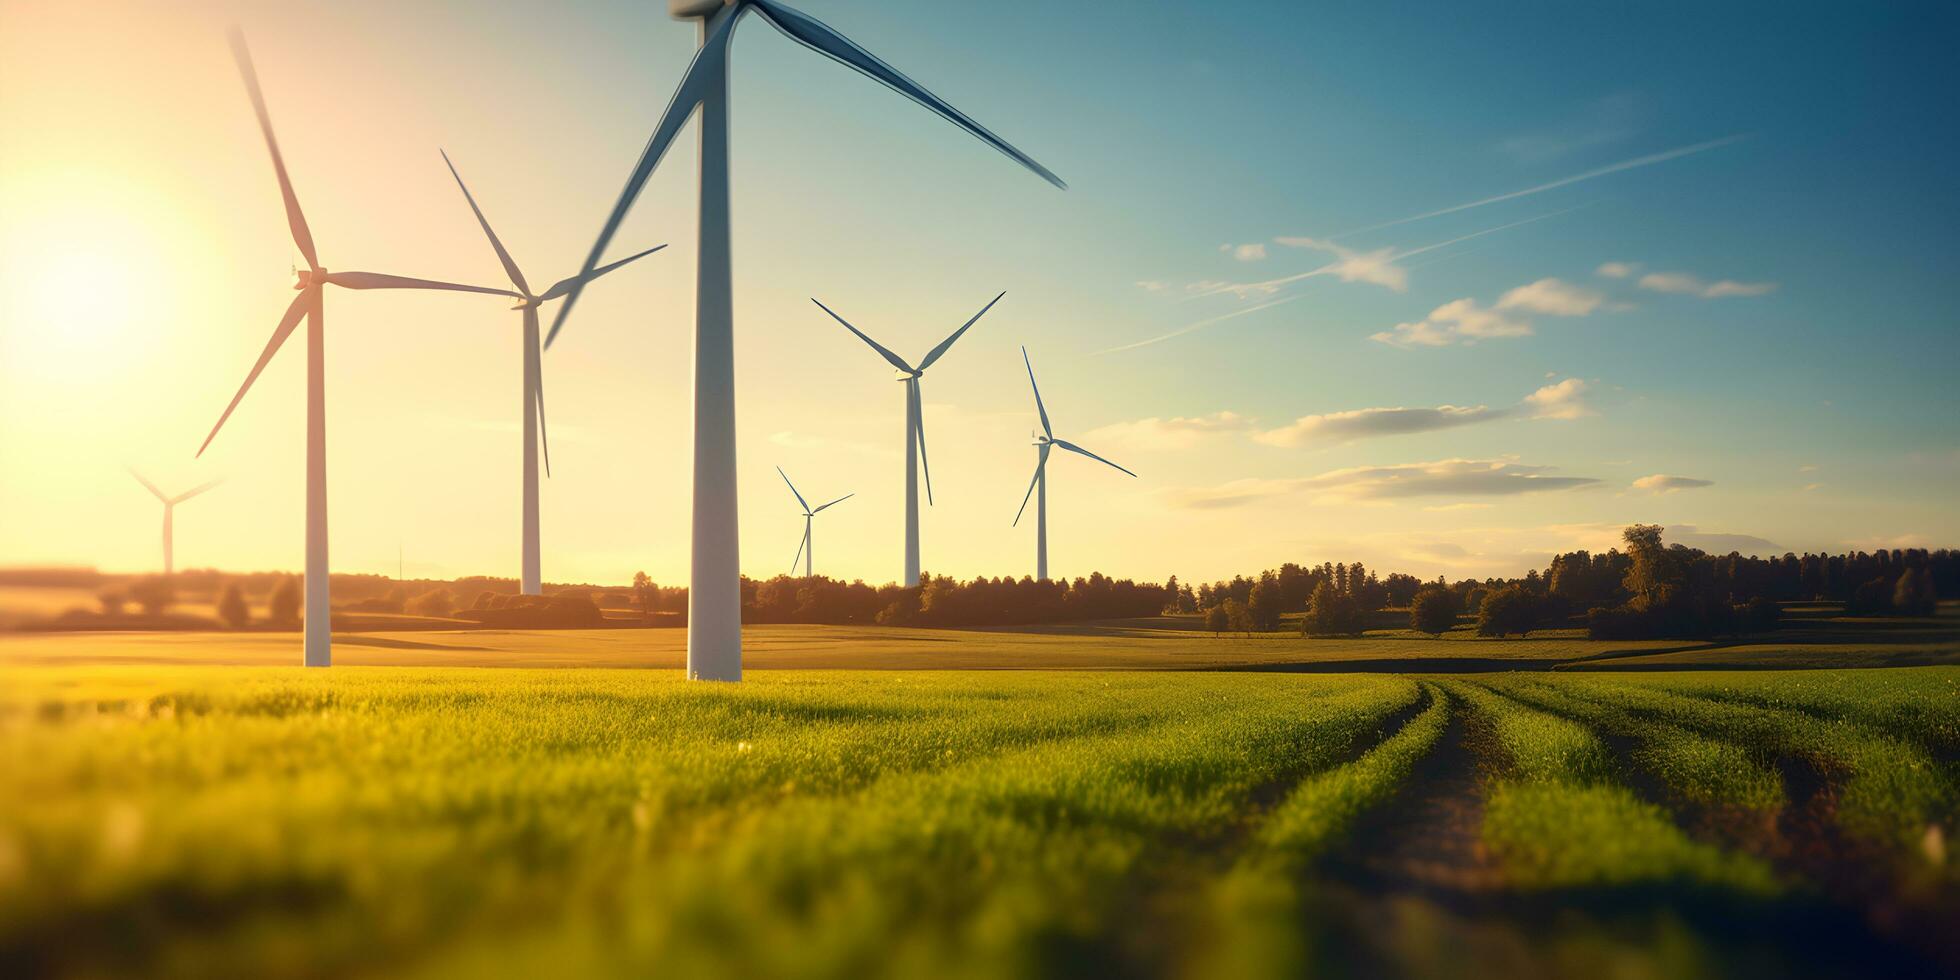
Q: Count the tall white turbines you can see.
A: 7